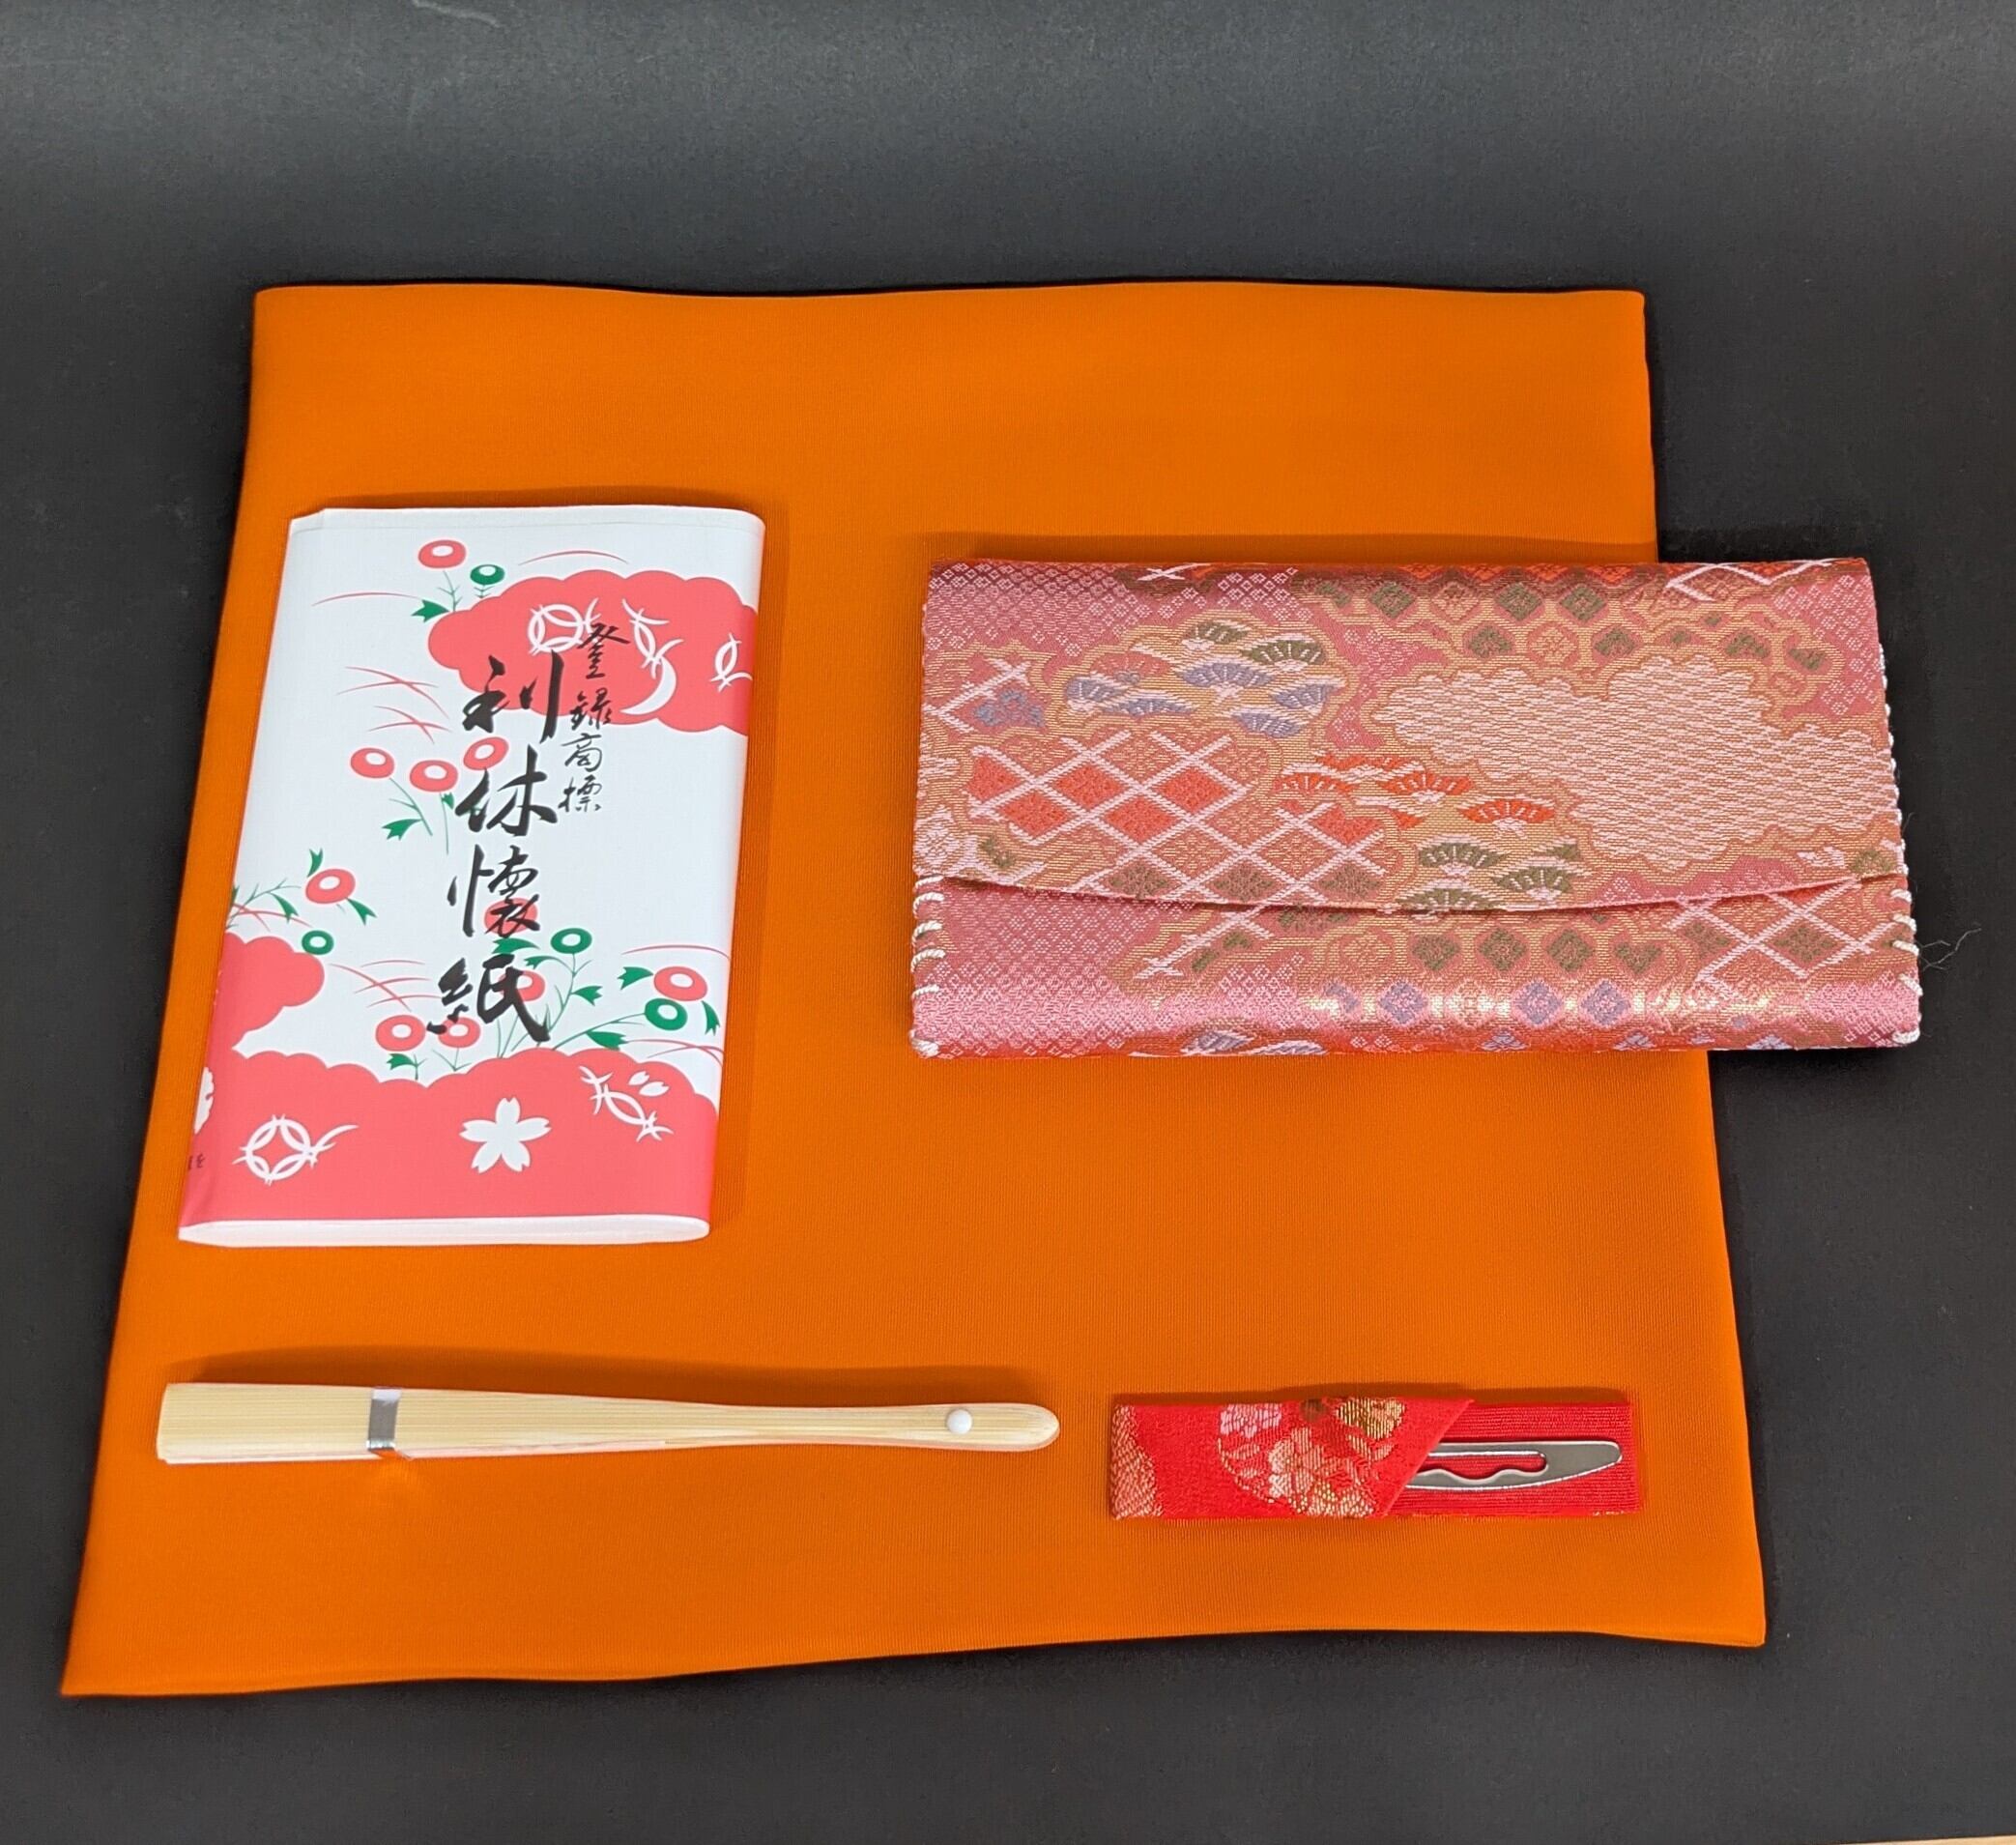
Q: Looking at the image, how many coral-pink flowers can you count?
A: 10